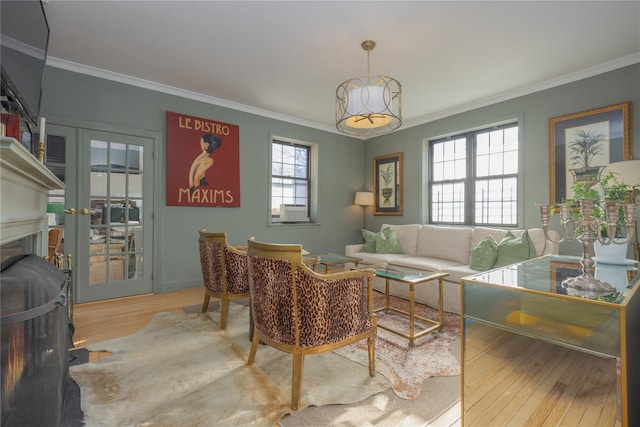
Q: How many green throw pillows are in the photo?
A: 4